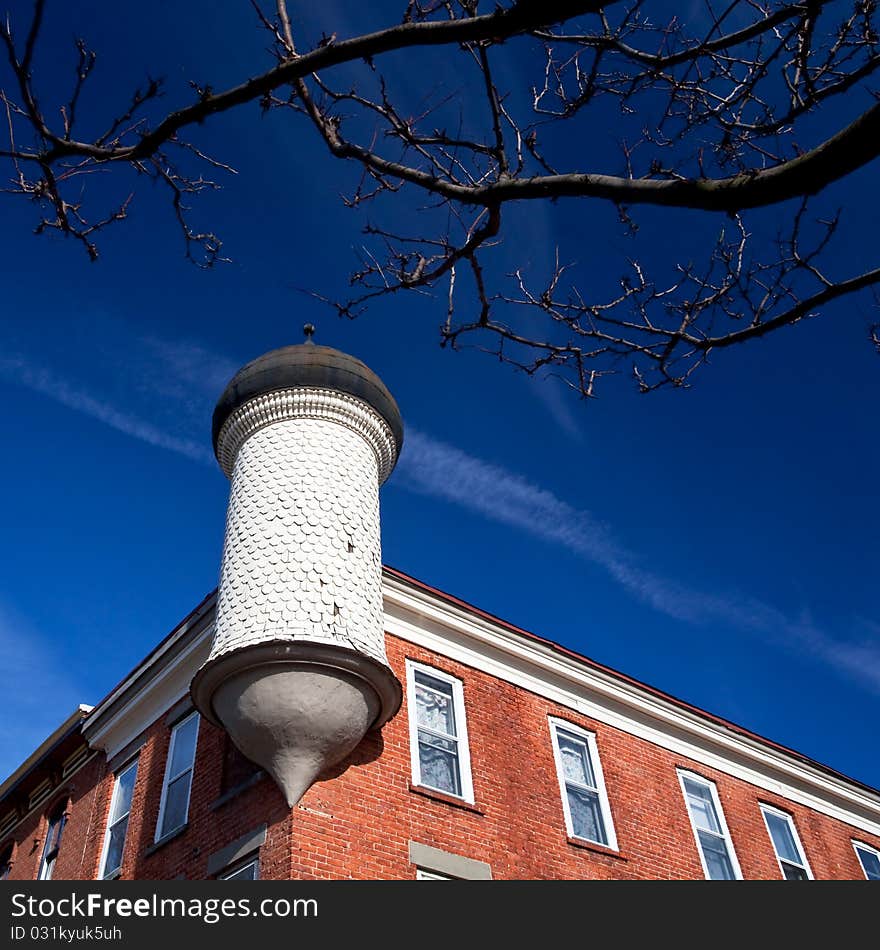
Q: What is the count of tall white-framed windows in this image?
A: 7